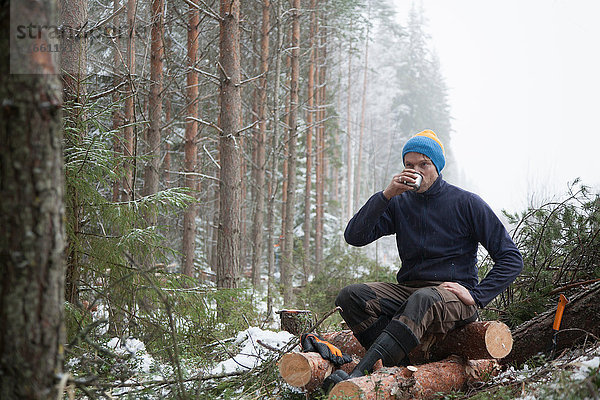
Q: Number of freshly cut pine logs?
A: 3